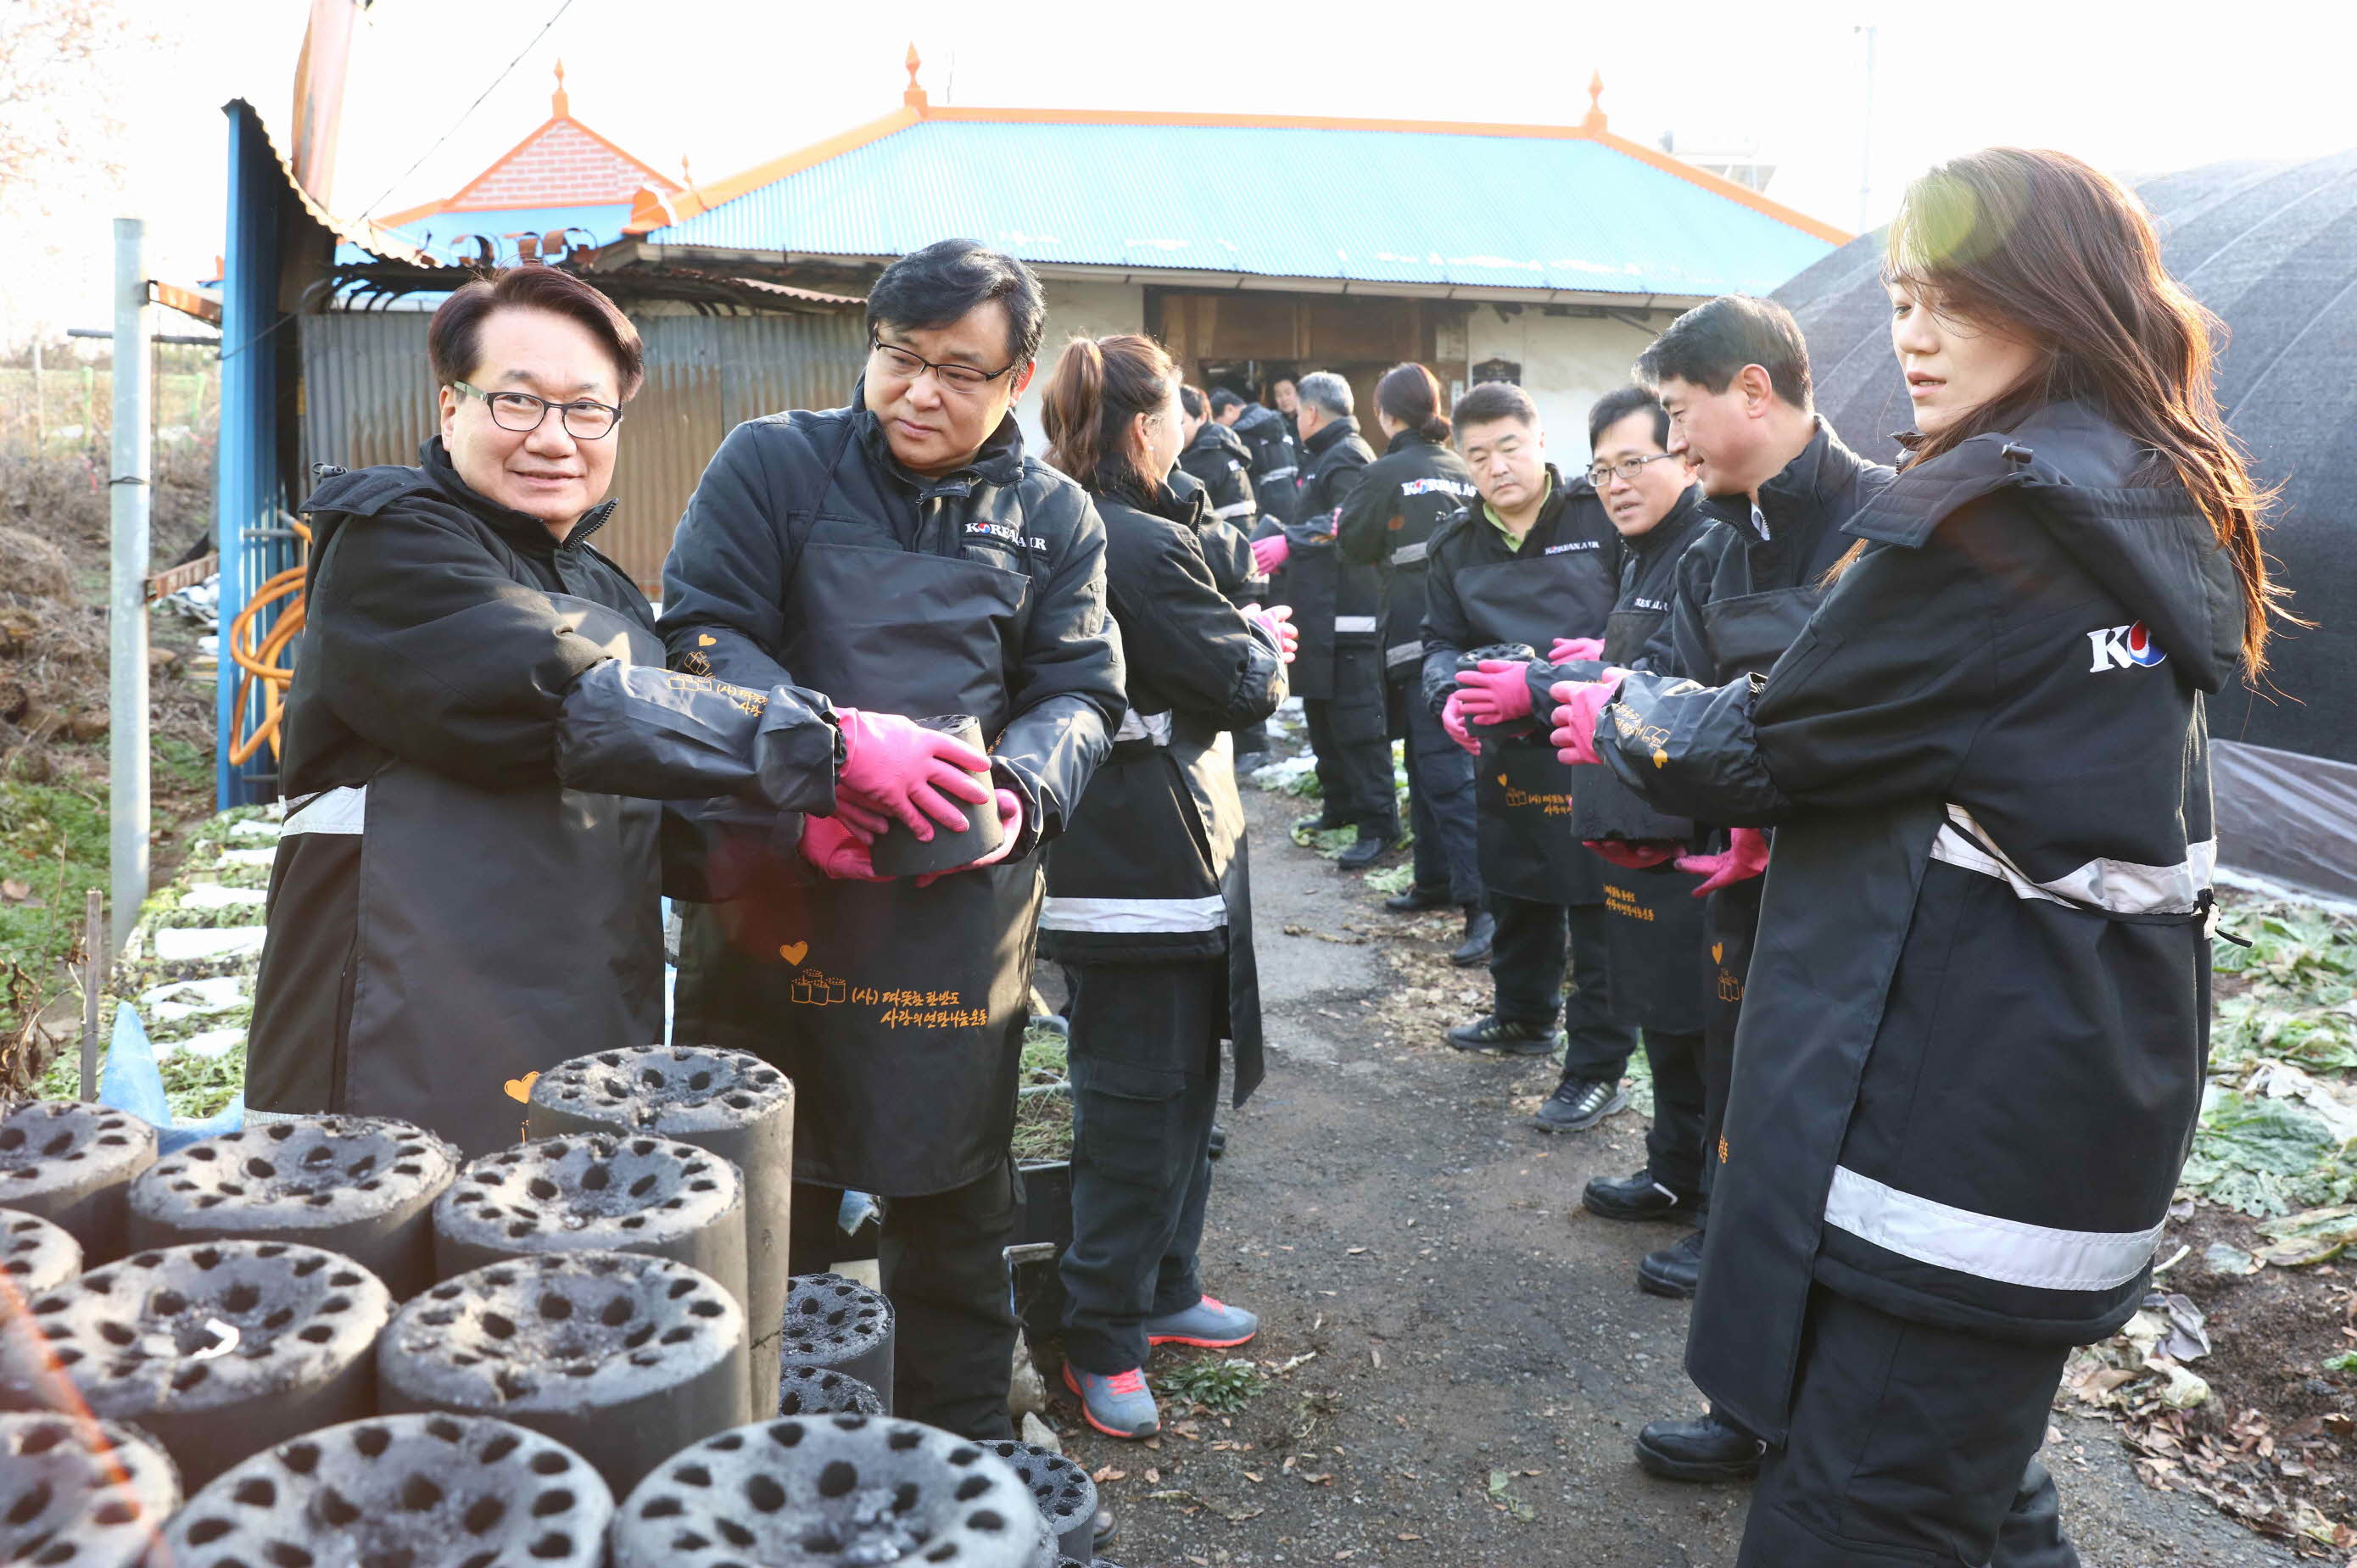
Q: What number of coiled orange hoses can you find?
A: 1